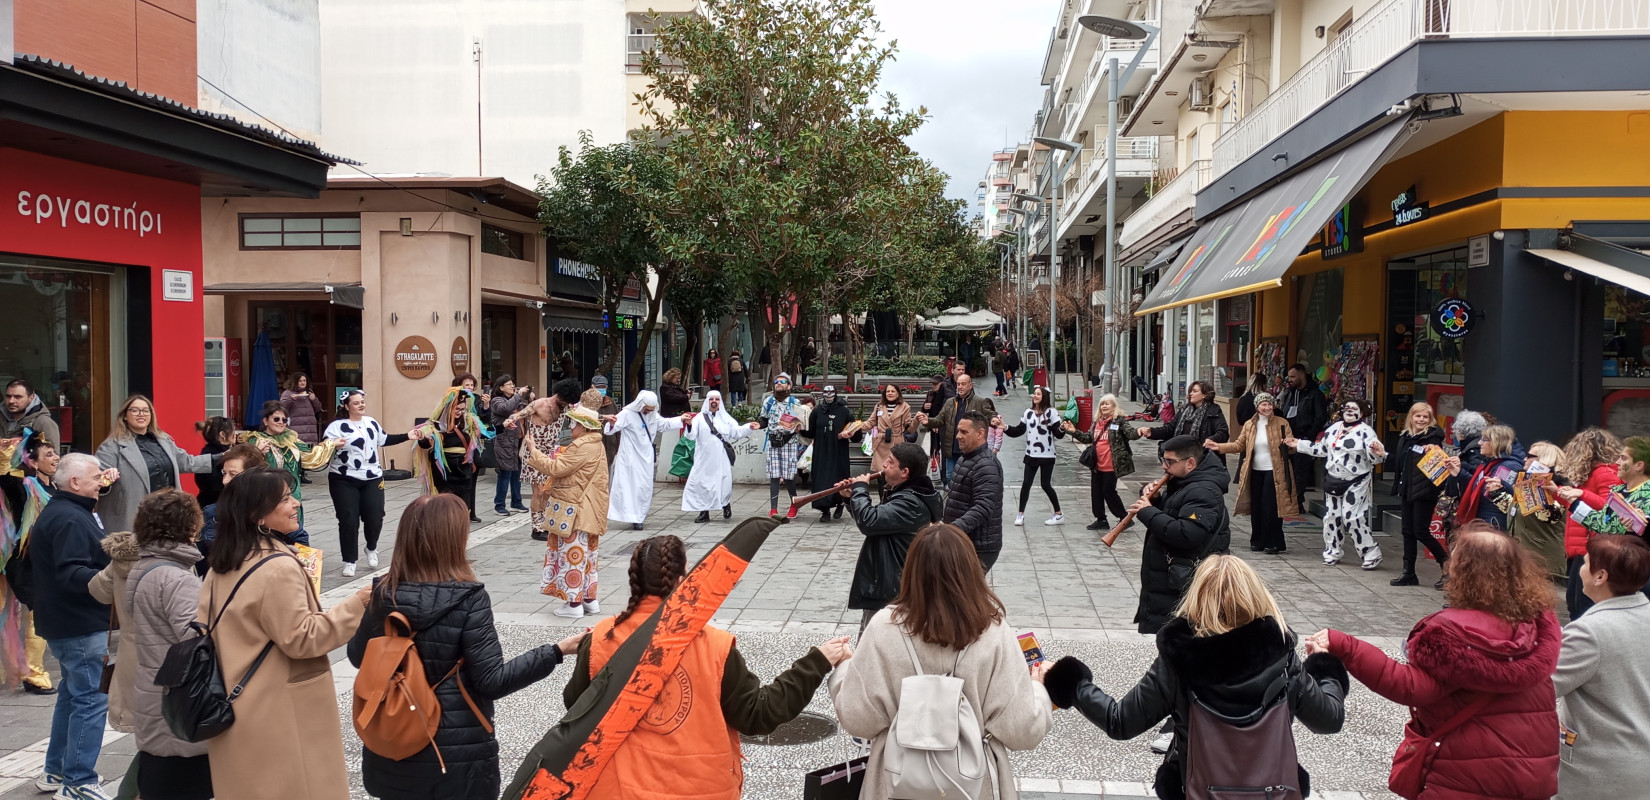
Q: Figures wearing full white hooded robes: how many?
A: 2